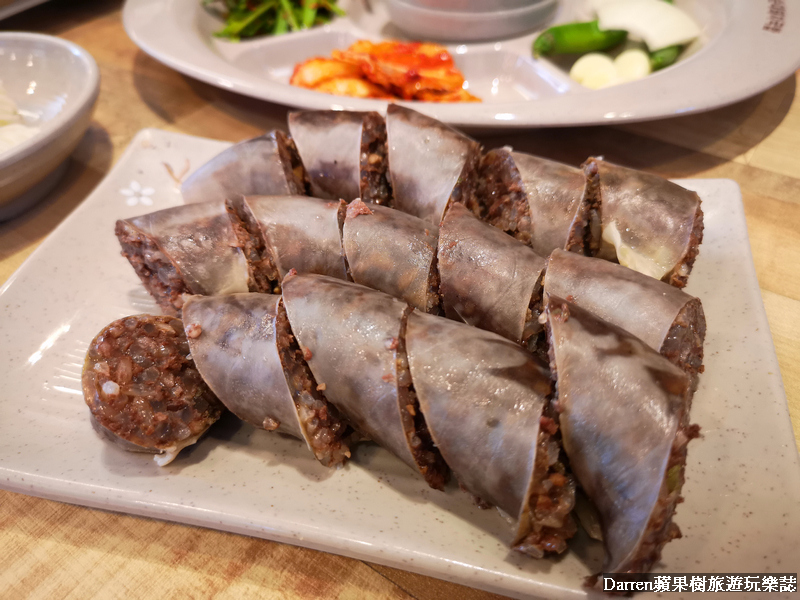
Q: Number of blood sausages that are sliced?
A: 15